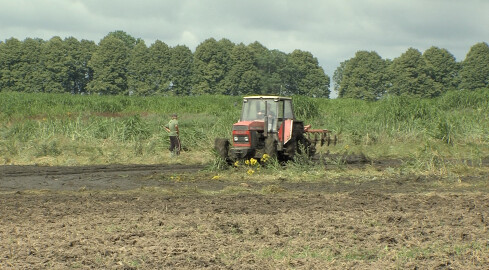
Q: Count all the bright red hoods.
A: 1